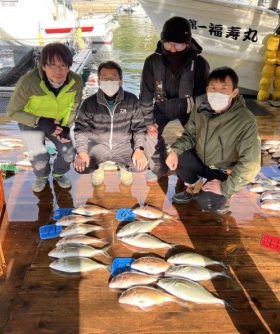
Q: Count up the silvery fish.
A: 7